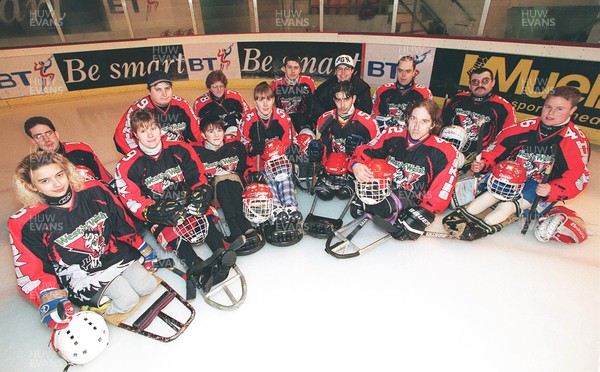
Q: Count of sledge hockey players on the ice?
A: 13